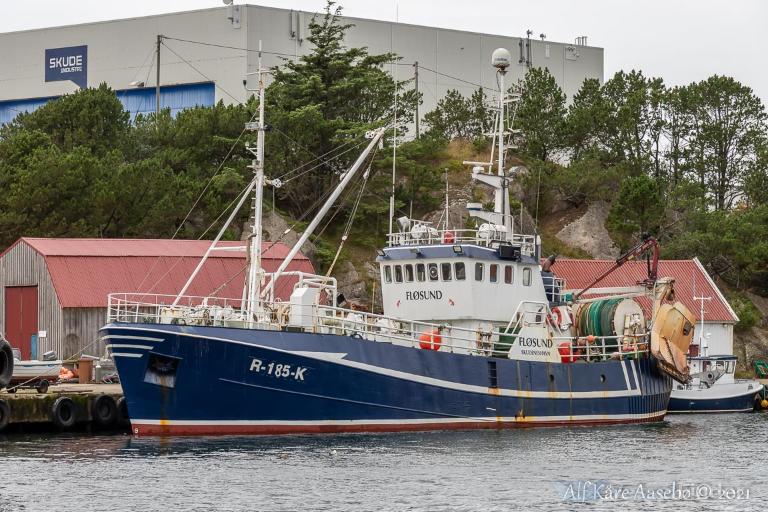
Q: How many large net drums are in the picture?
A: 1